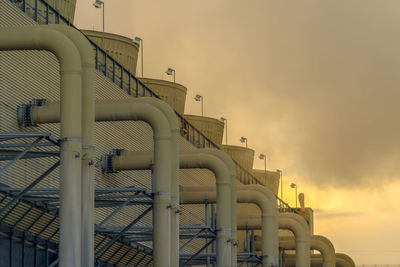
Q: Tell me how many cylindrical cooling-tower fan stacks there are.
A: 6